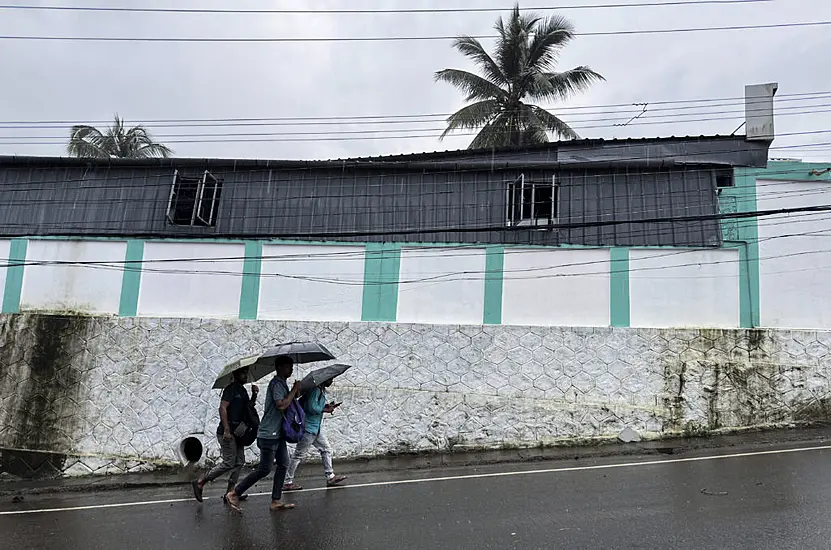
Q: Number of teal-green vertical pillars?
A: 7